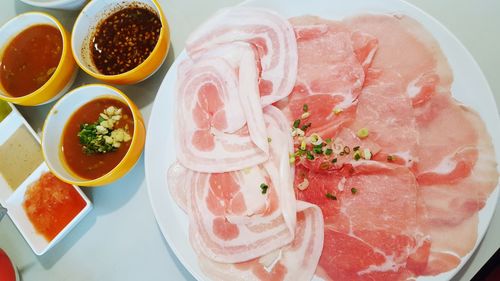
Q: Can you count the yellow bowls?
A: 3